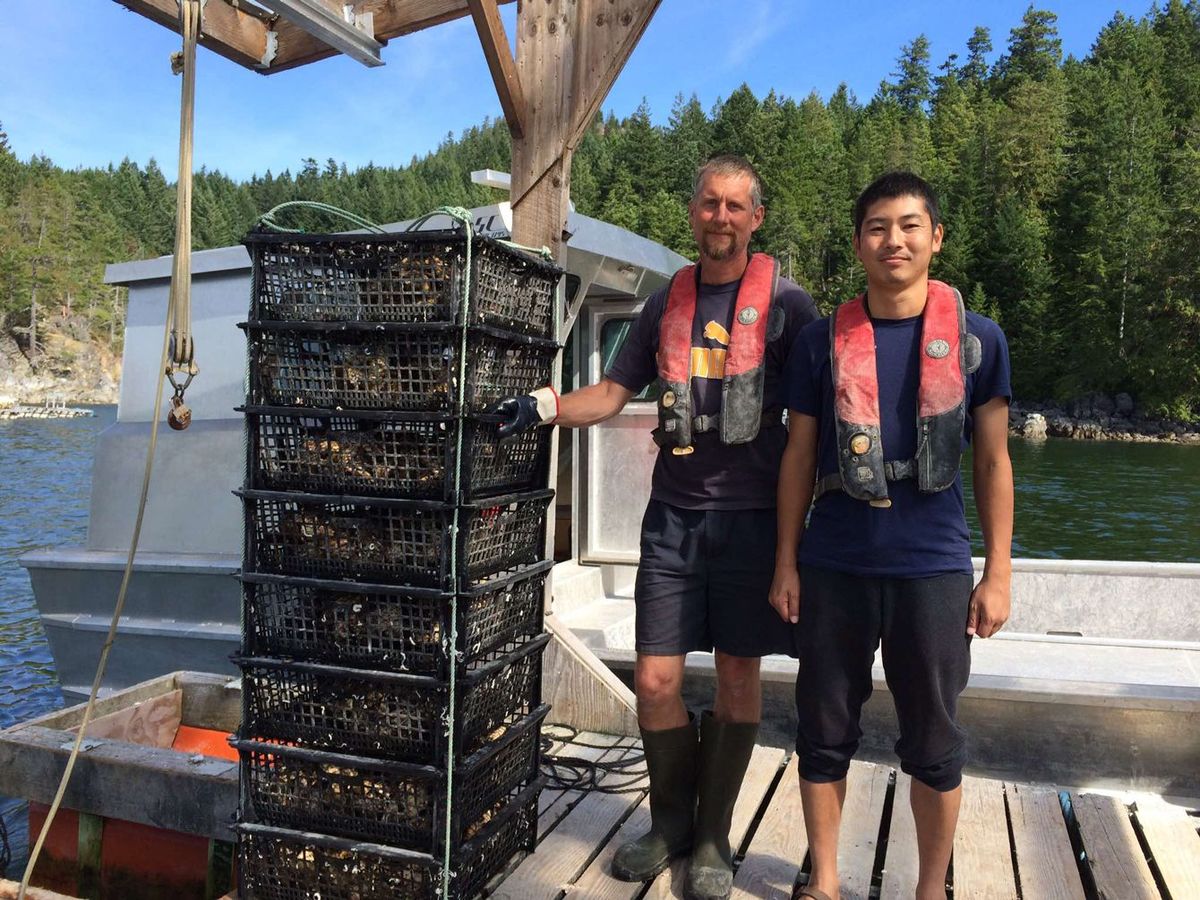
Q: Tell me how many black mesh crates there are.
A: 8